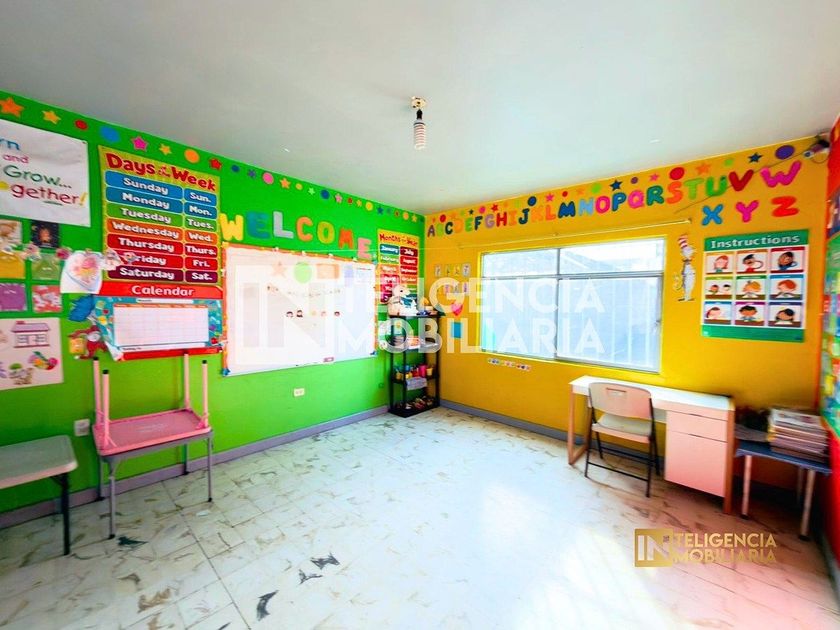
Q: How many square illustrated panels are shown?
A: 9